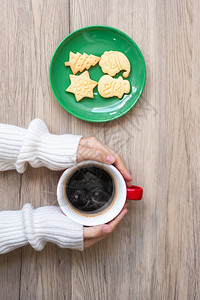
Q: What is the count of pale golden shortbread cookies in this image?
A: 4